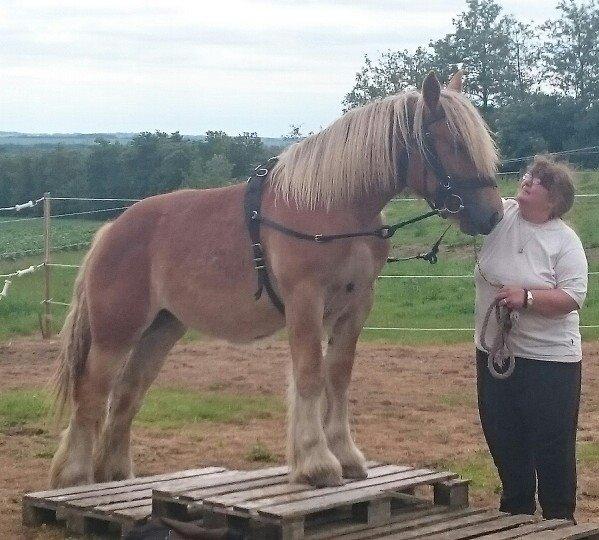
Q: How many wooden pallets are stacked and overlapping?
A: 3